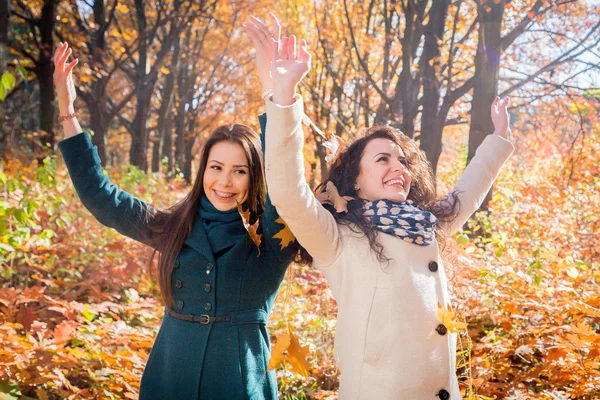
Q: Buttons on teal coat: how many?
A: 6